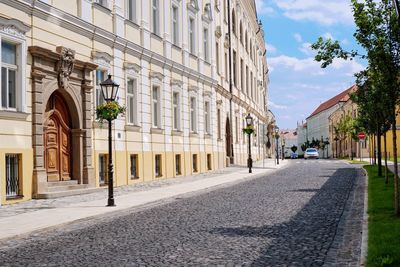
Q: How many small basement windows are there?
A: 7